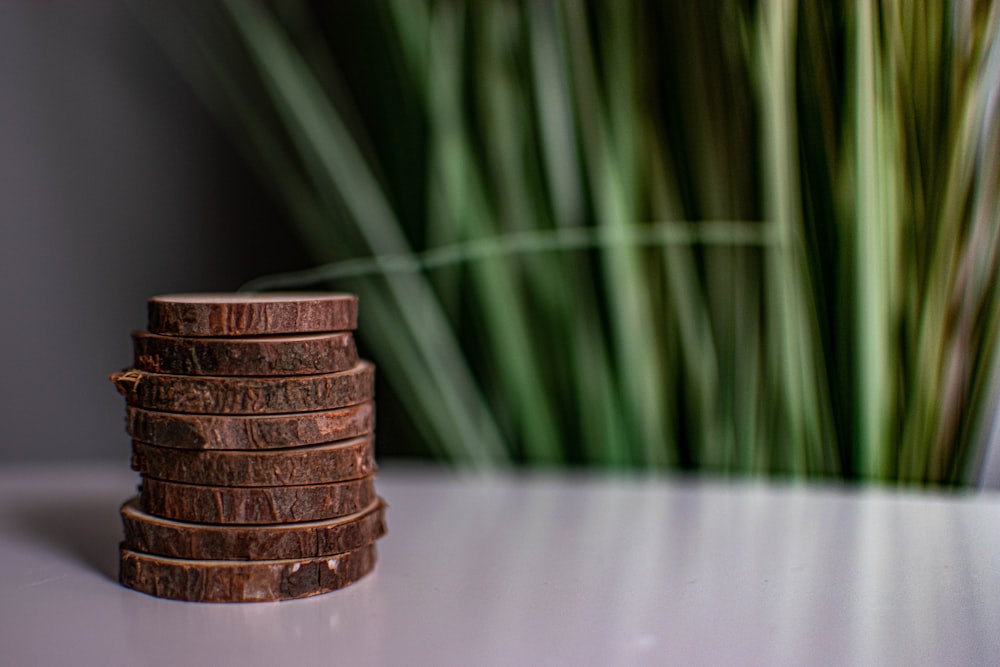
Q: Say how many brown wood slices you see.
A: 8